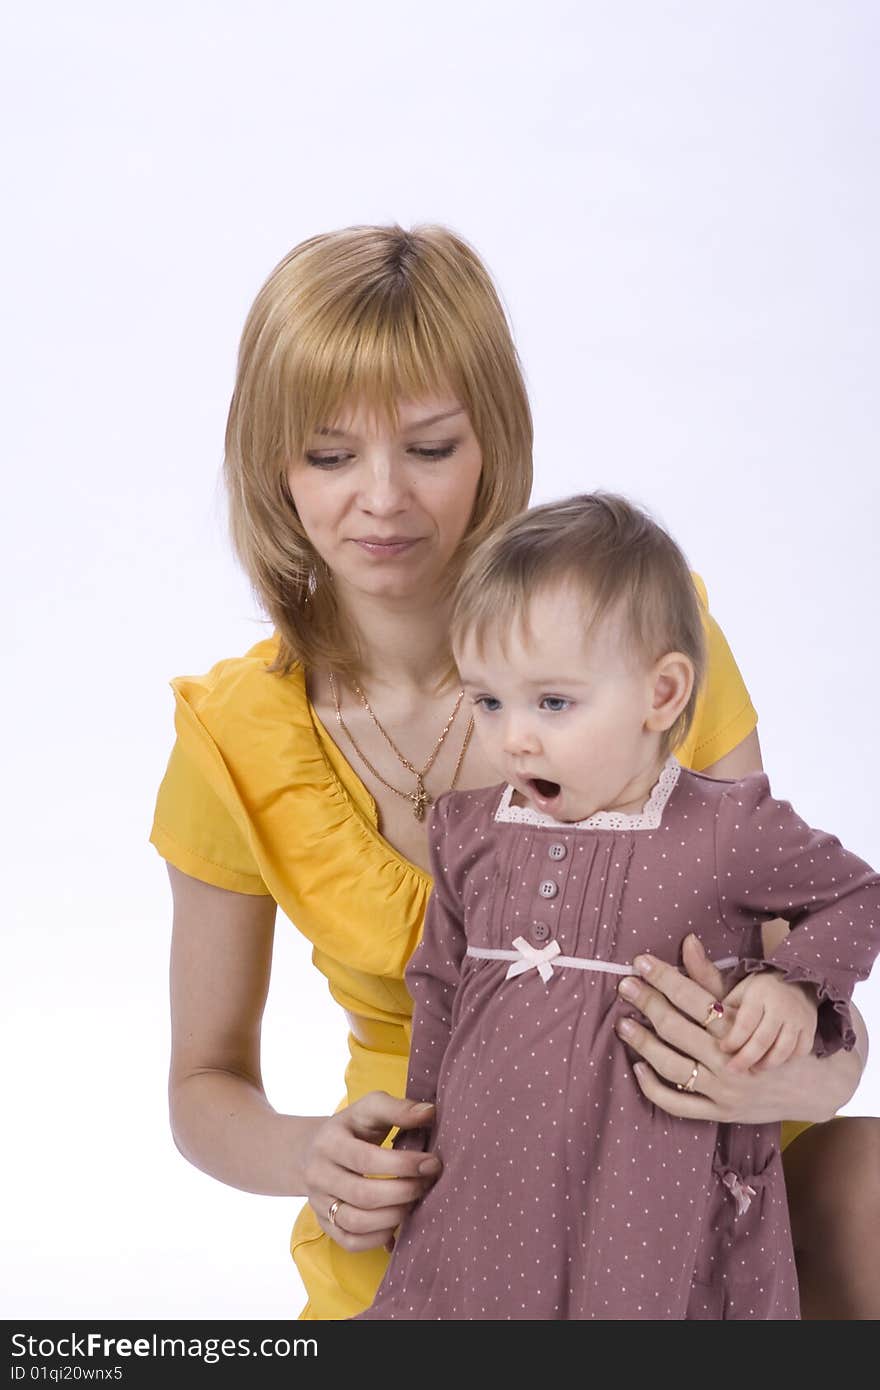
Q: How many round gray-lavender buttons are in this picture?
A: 3